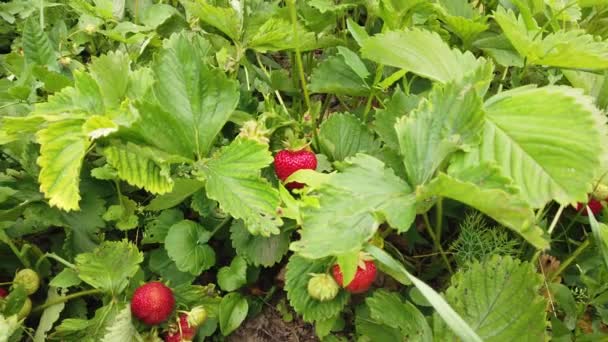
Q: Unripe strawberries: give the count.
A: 4